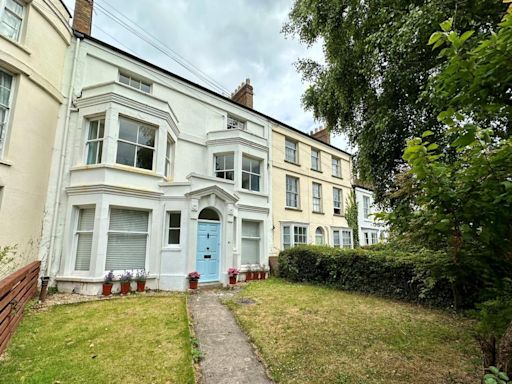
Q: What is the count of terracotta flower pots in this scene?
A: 8